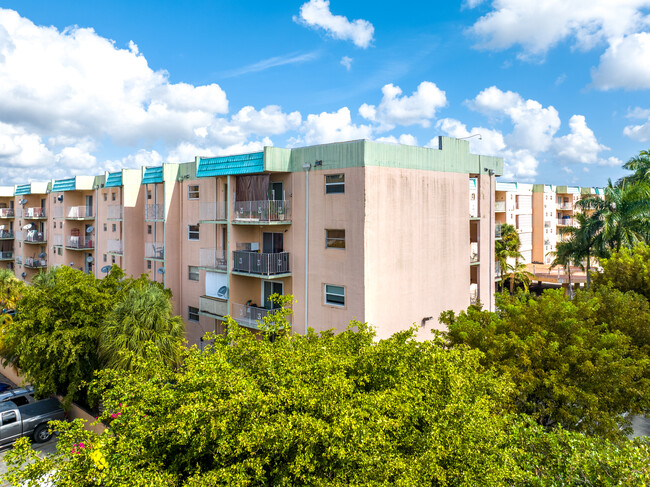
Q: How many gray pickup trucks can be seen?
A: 1